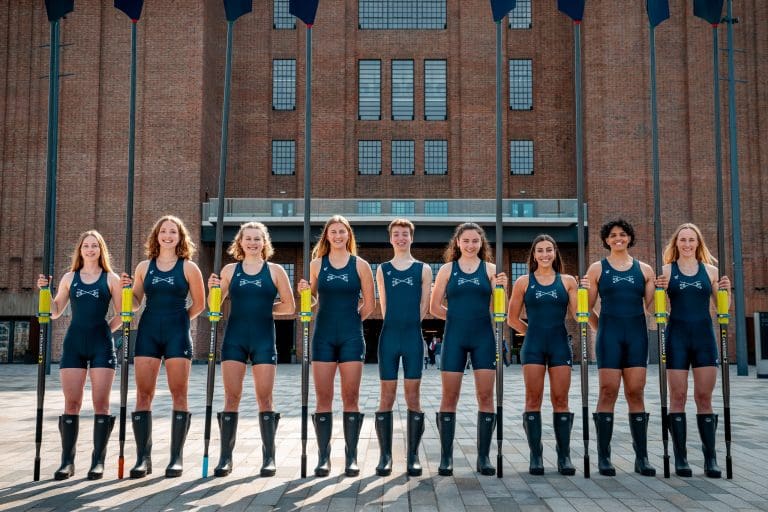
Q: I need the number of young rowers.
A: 9